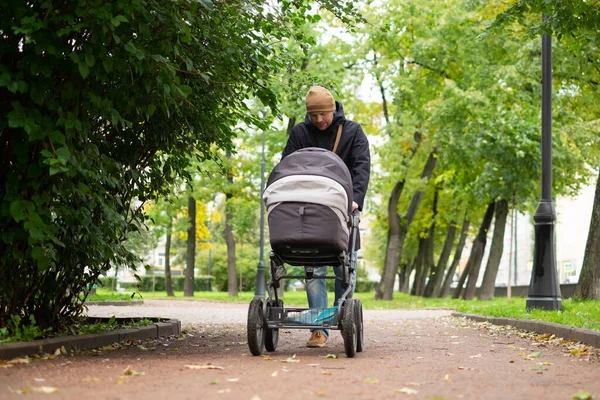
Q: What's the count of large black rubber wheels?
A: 4